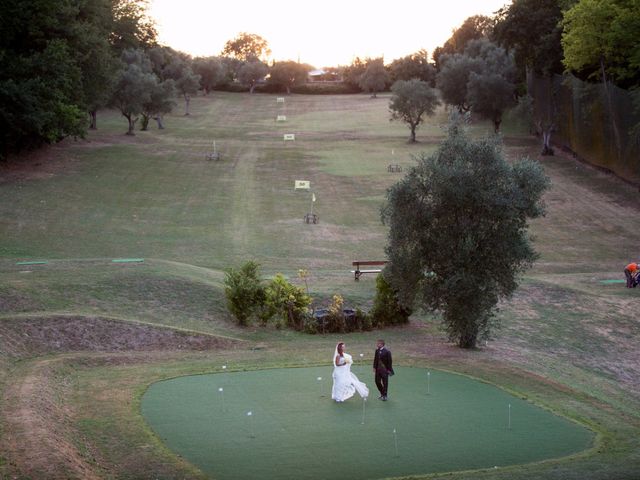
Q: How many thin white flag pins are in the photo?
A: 9